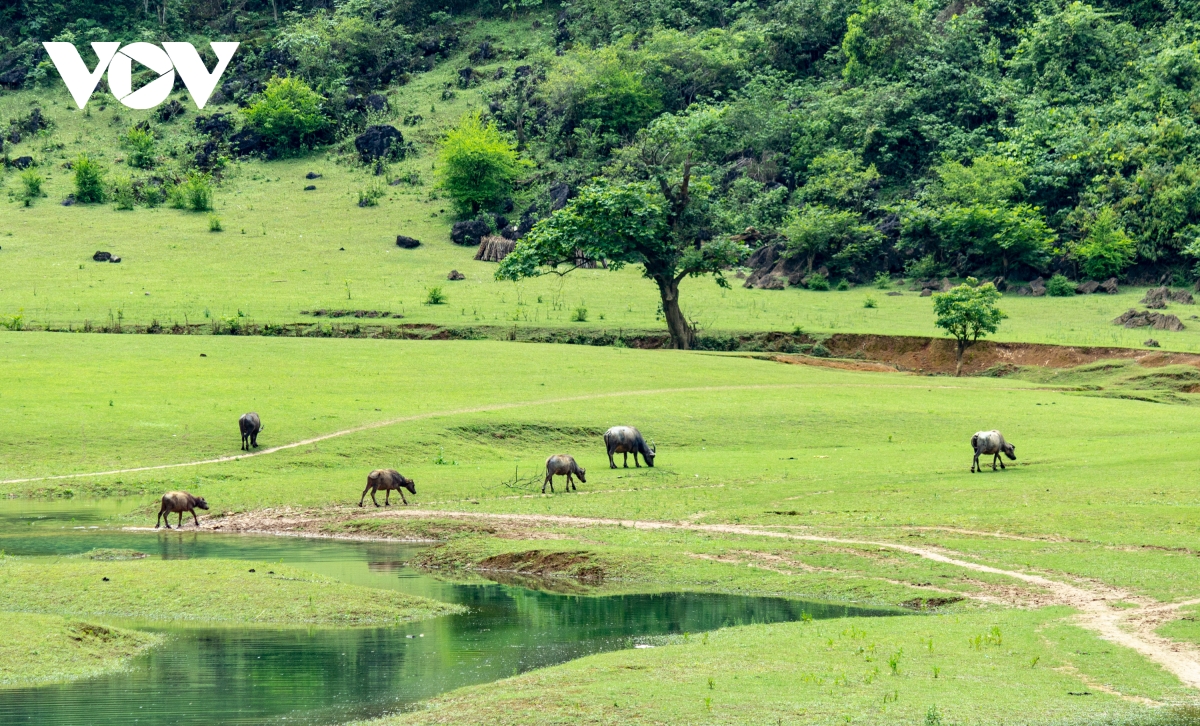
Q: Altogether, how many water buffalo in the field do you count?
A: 6